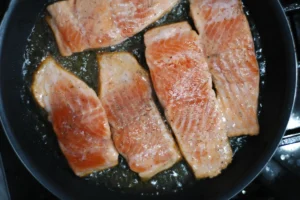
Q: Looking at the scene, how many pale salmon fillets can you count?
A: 5